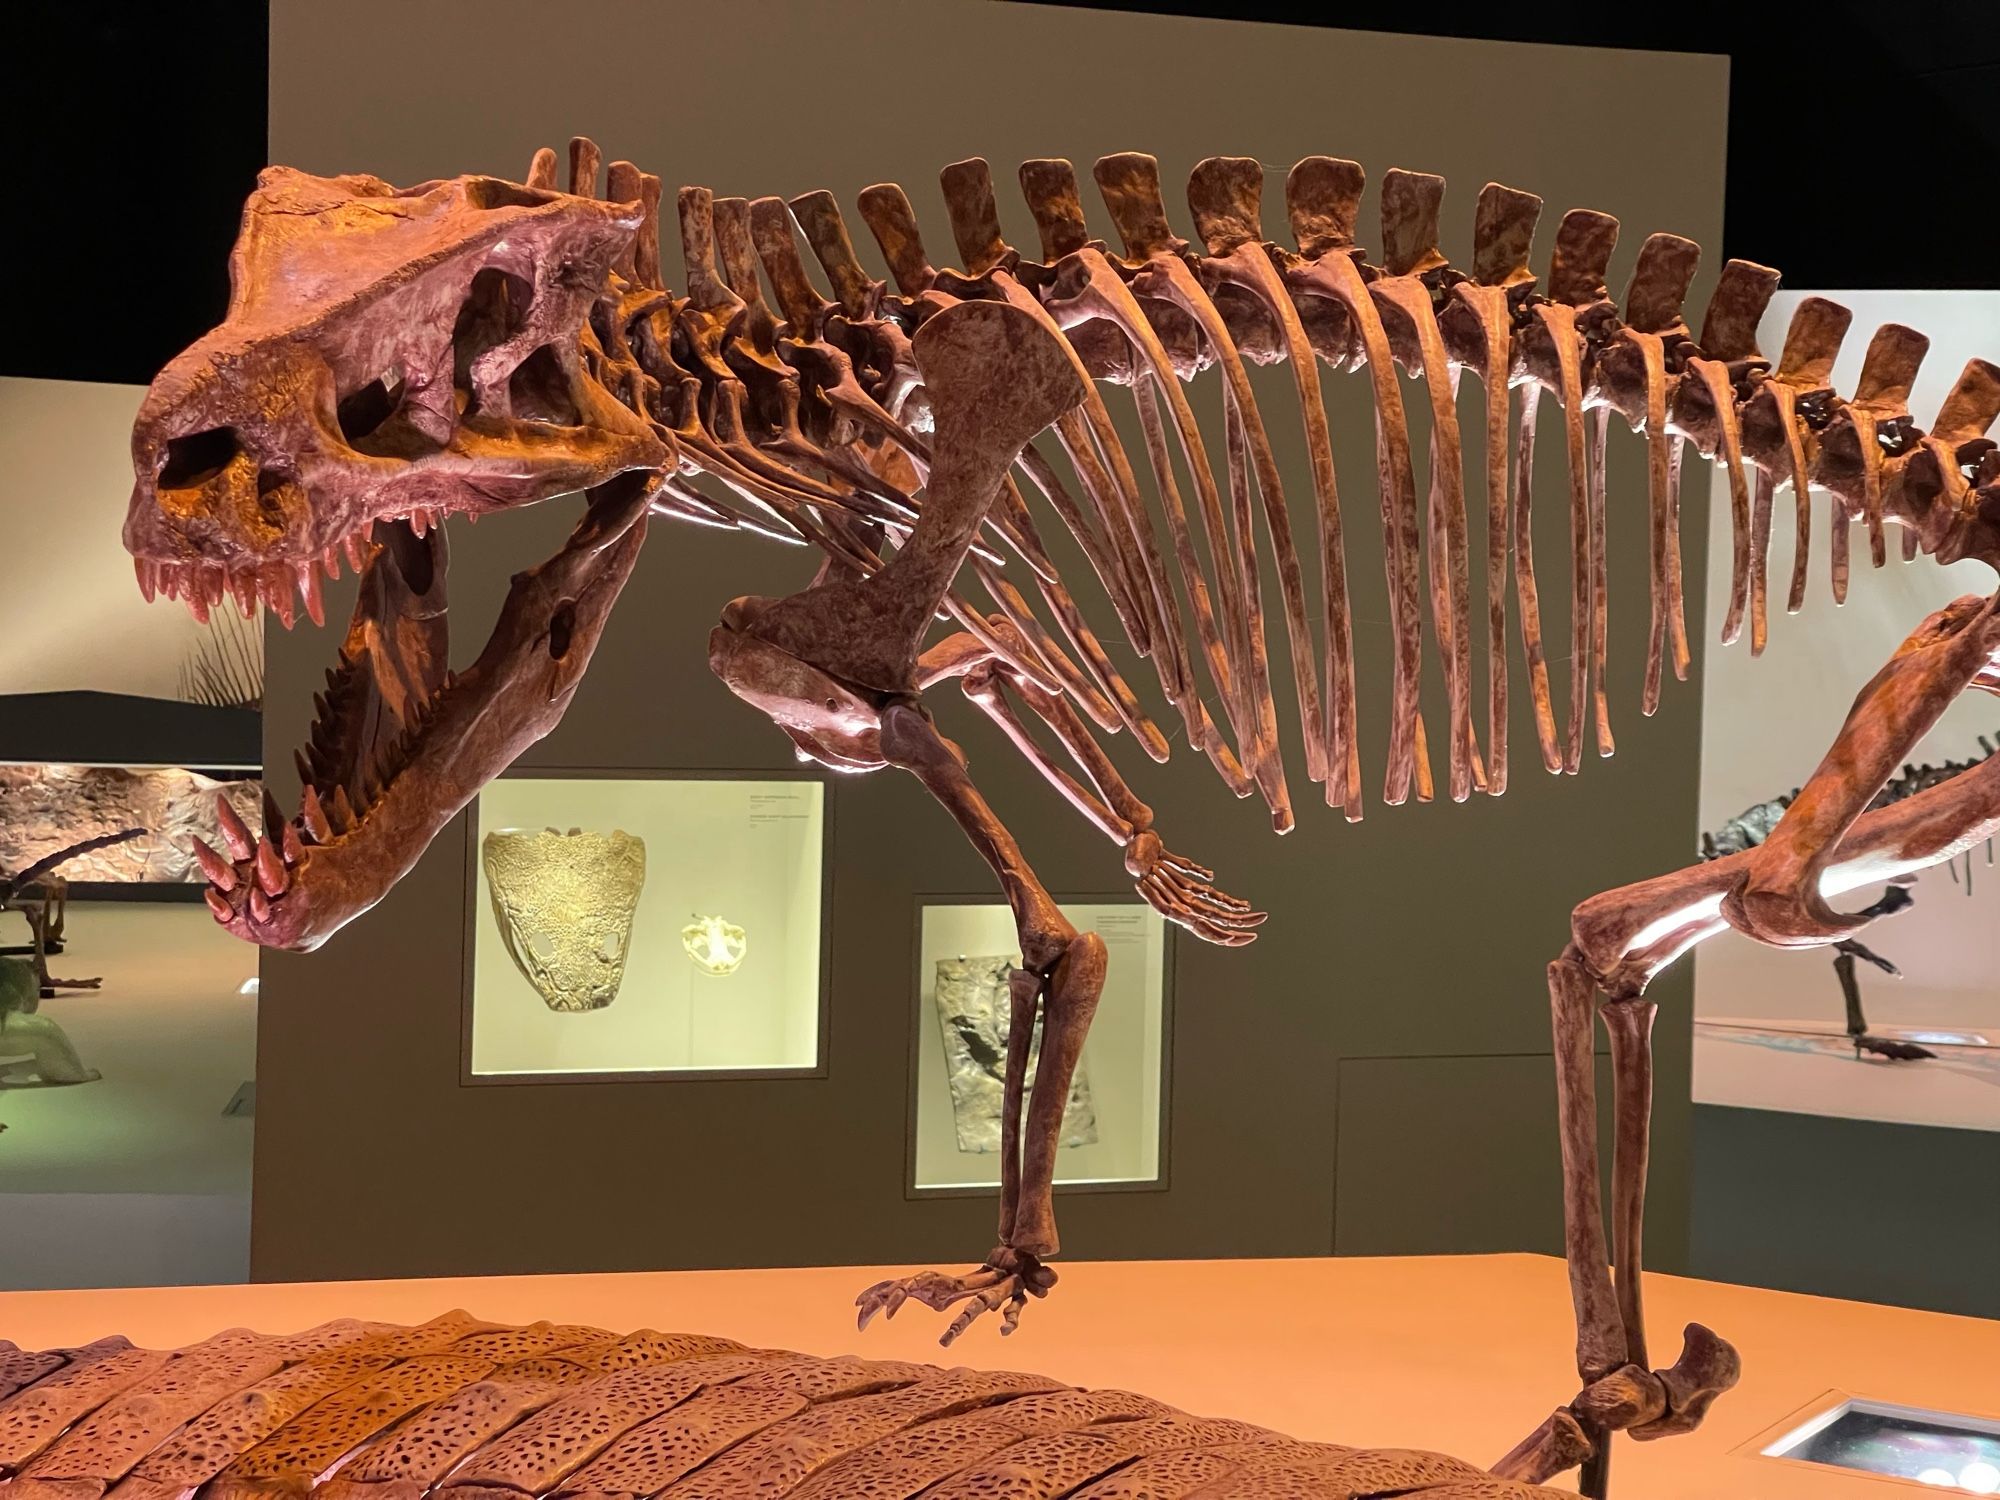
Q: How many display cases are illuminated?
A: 2